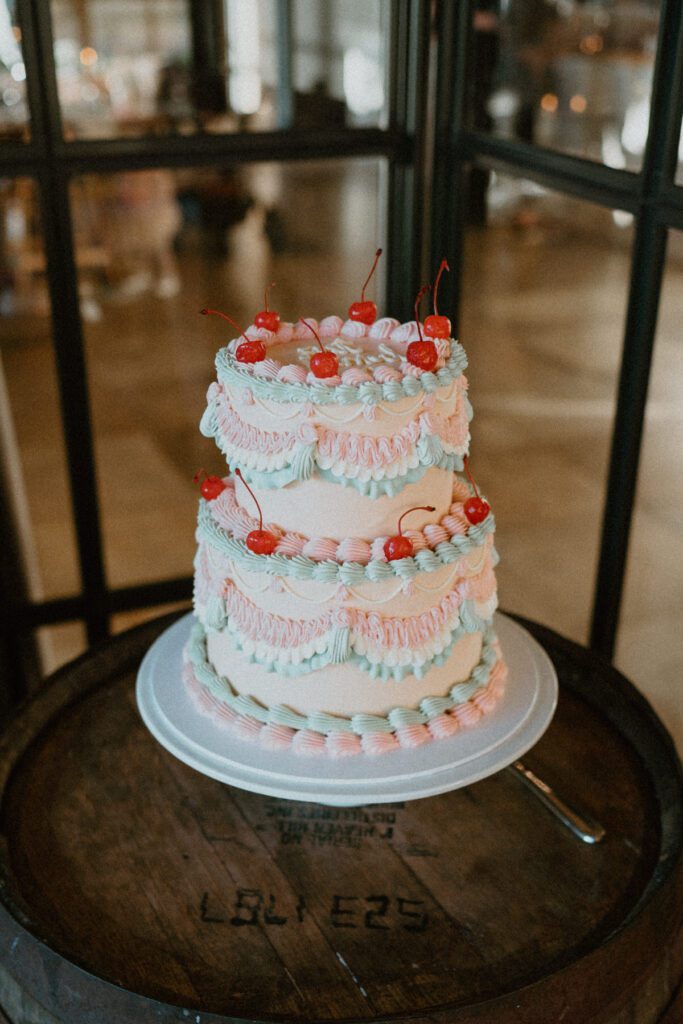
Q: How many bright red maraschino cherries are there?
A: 10